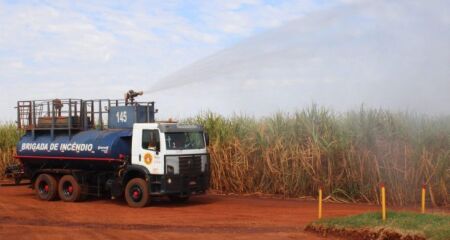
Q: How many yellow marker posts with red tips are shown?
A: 3